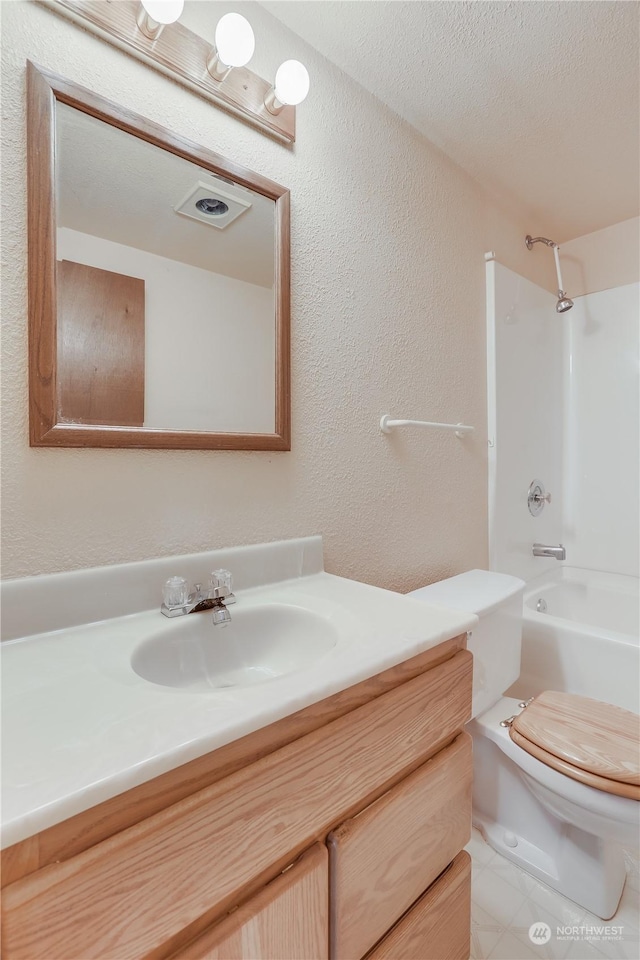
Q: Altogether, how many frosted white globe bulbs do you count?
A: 3